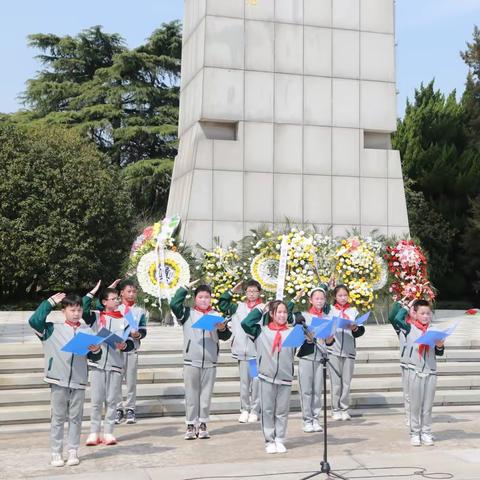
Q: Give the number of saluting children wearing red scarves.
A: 10